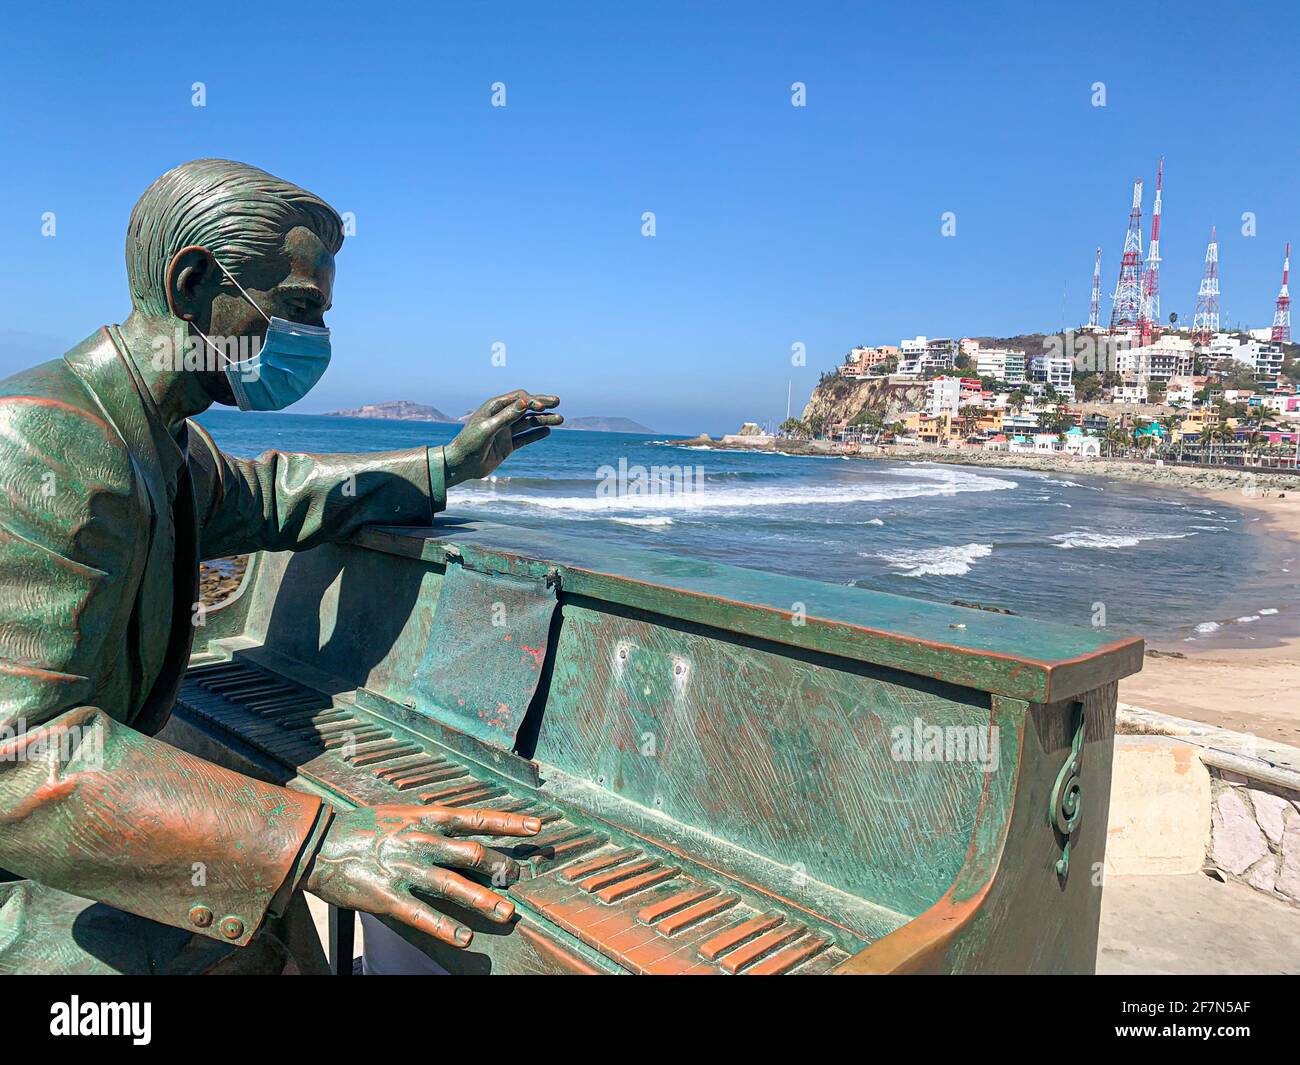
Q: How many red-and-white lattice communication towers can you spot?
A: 5